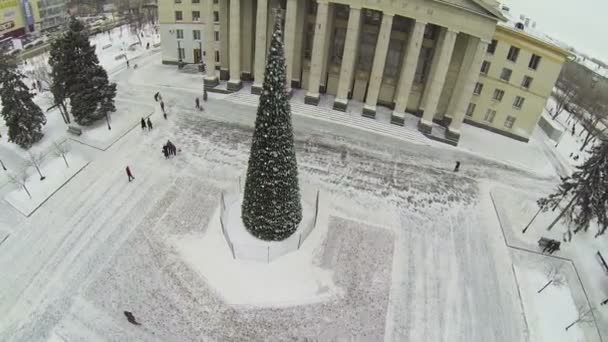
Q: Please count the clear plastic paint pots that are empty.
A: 0